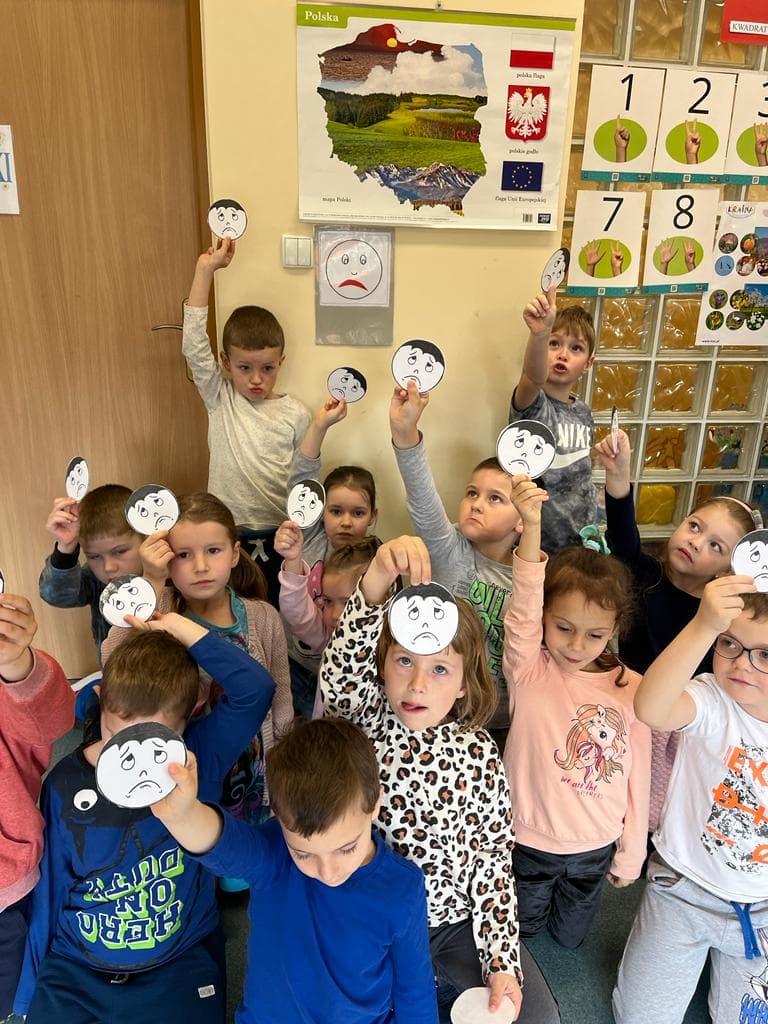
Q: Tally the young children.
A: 14